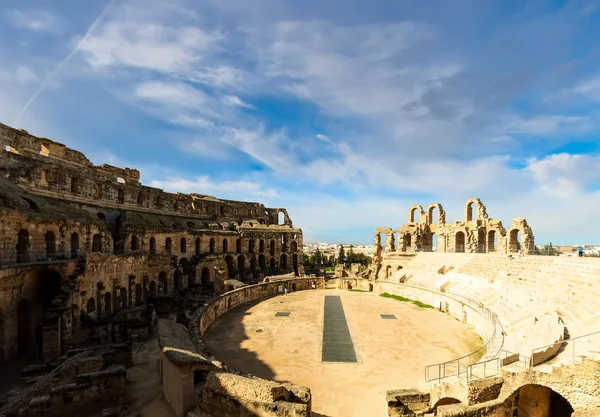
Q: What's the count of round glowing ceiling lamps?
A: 0